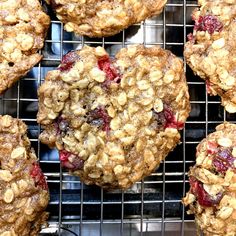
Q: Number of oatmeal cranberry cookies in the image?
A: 6